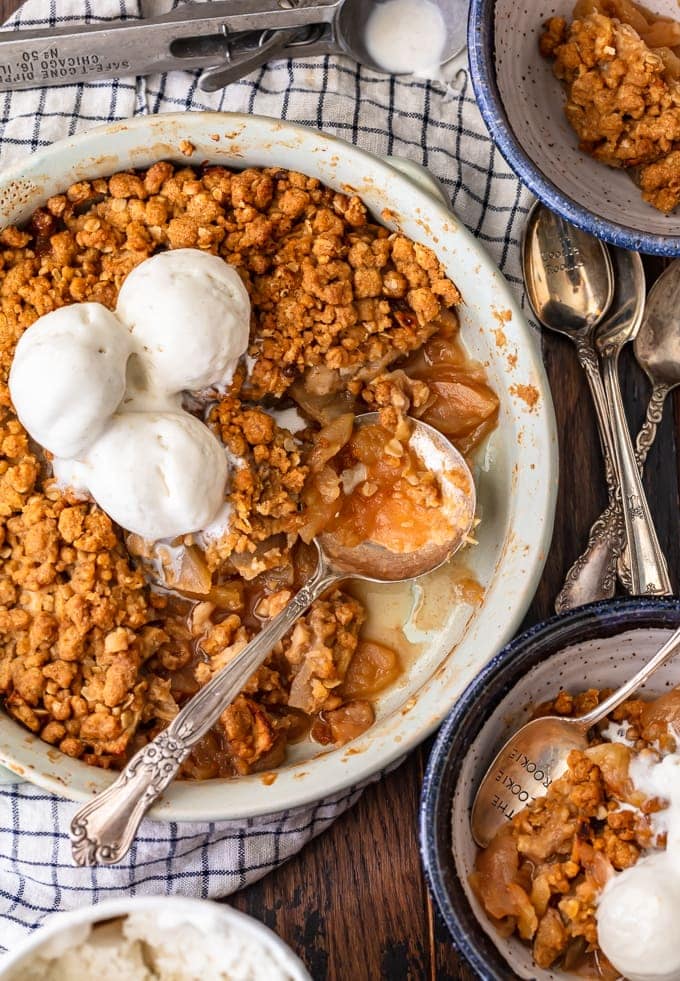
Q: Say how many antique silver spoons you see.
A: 5